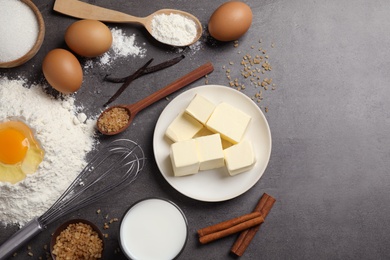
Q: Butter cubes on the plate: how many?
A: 6